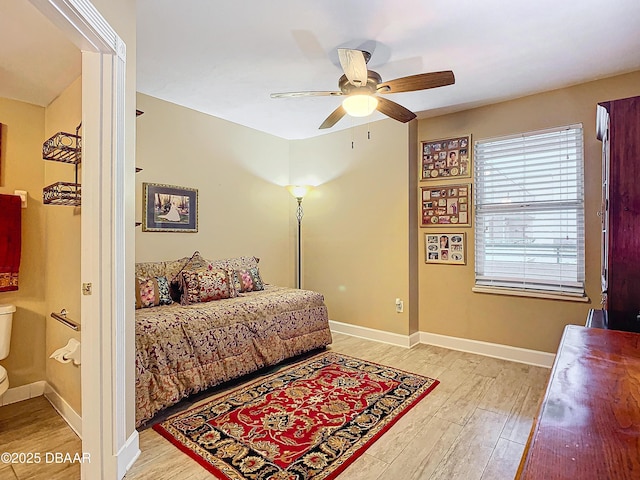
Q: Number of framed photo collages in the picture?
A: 3